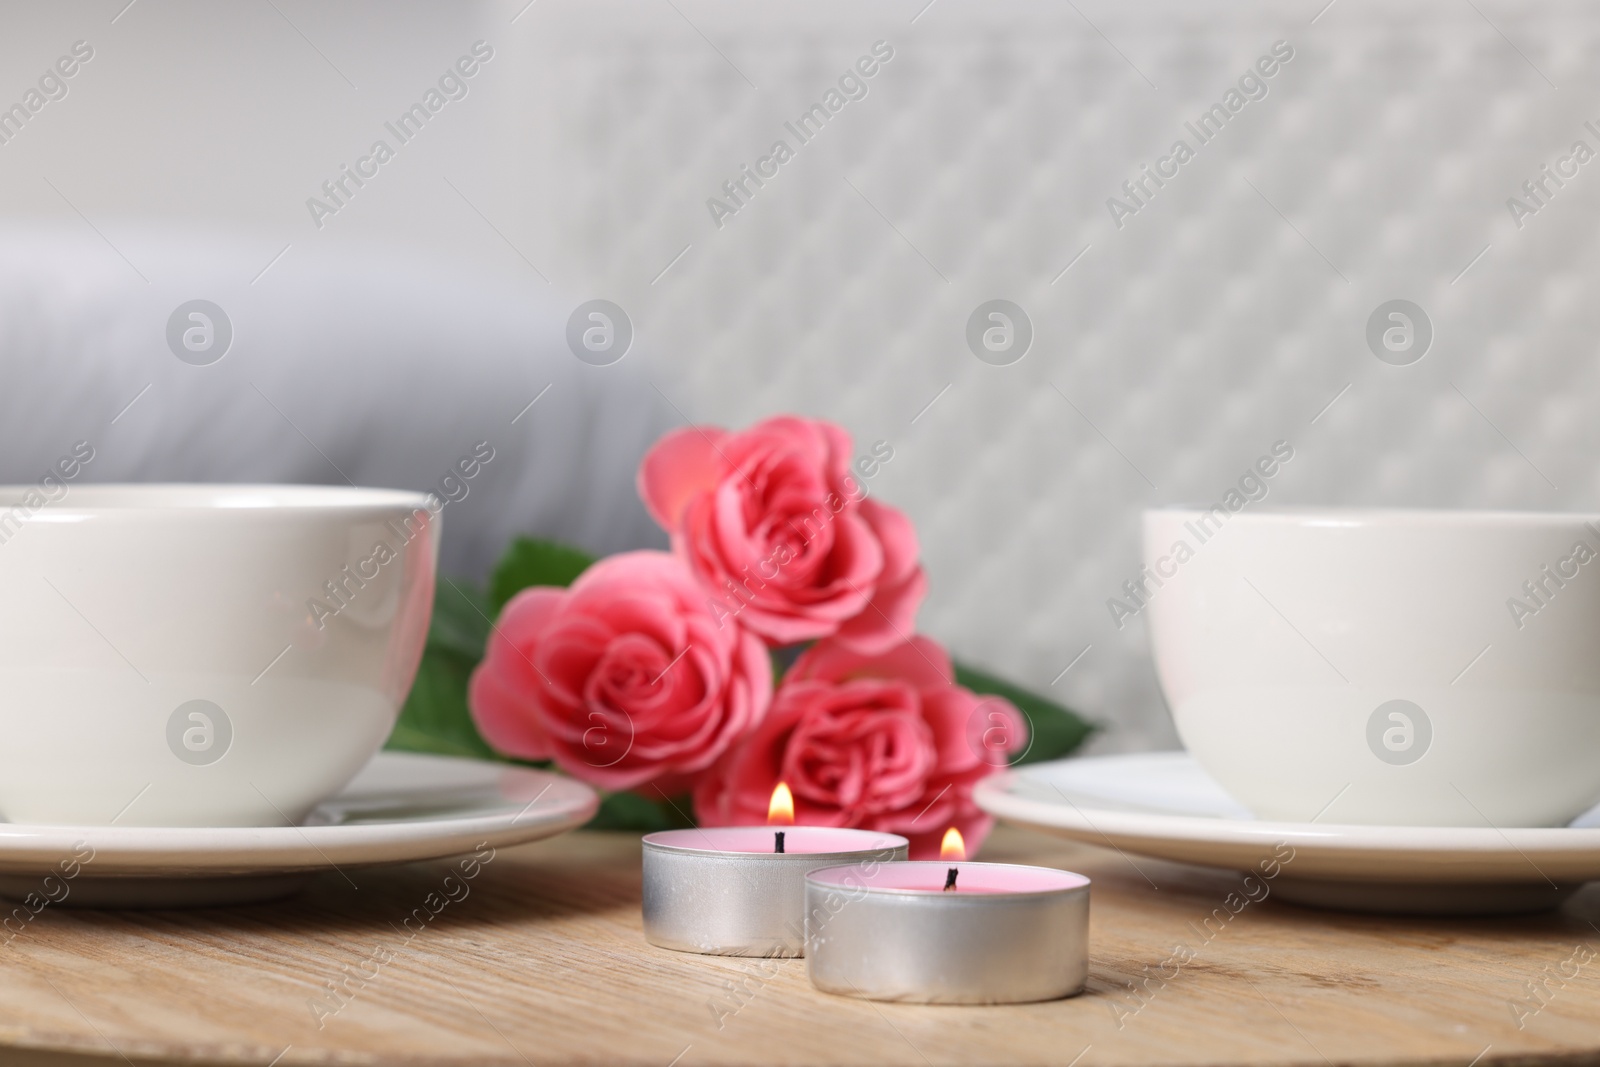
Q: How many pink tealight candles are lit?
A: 2